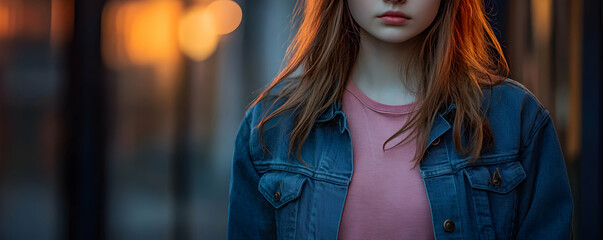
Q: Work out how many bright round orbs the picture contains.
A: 2